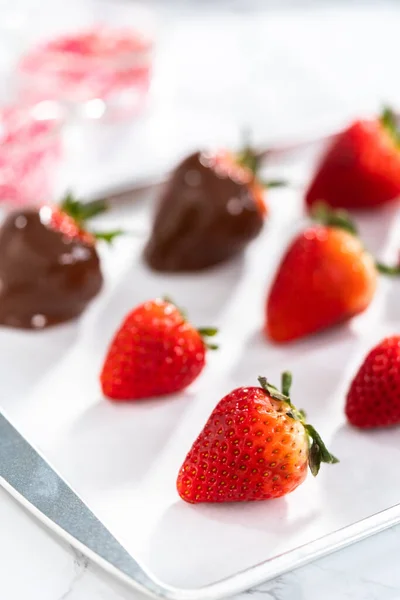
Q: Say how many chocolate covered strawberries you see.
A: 2